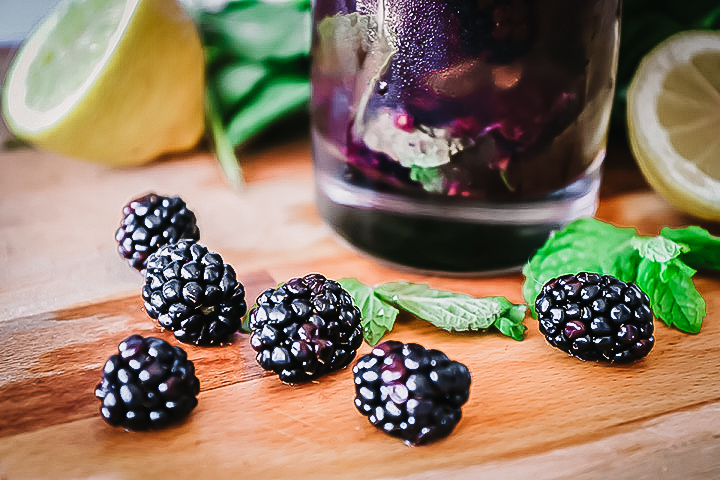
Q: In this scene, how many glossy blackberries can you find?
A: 6